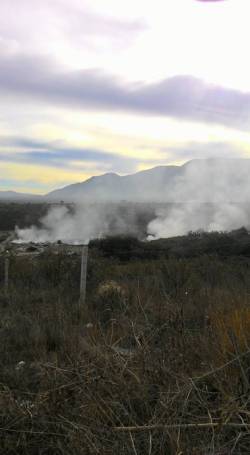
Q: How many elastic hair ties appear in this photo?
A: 0